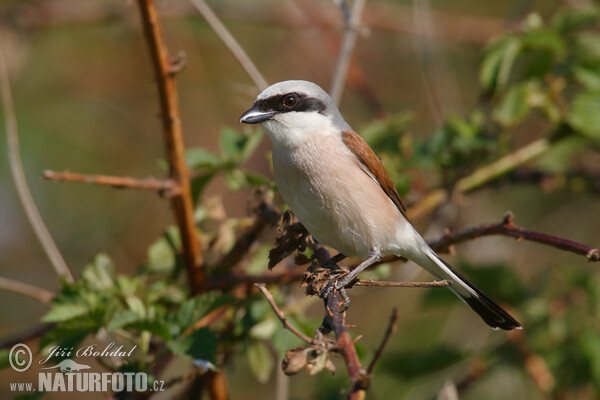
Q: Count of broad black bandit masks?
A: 1